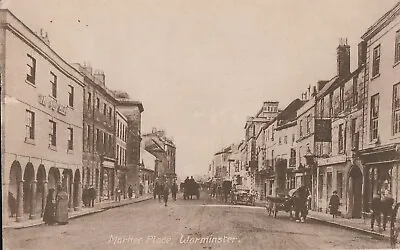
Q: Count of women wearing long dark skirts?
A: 2